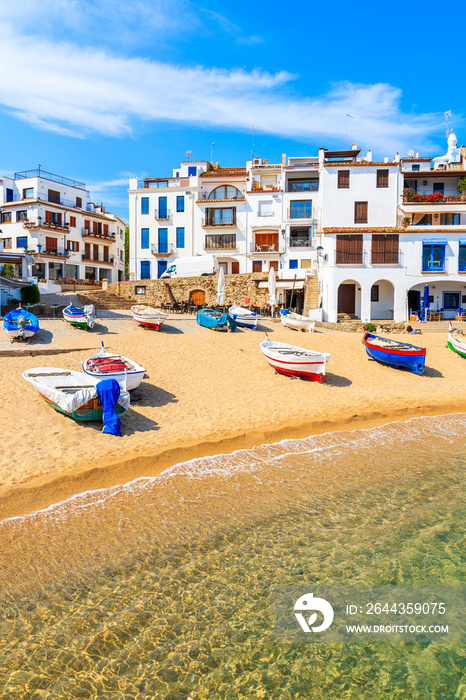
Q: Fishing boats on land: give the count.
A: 11